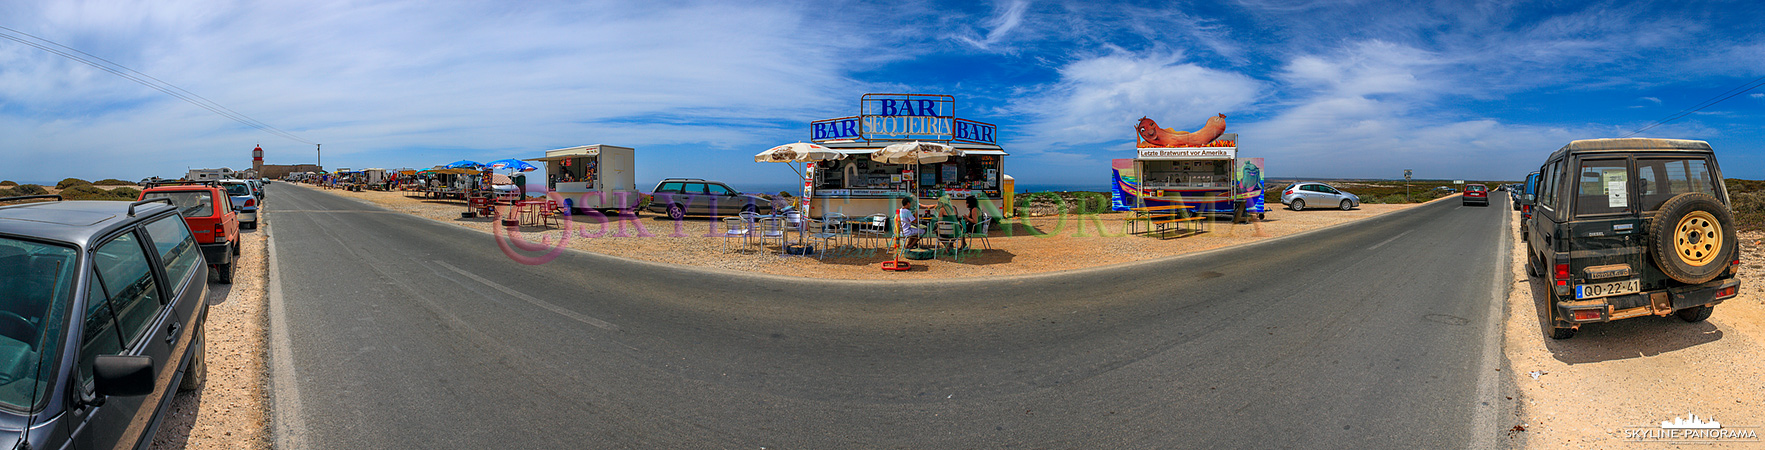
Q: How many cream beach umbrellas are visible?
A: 2